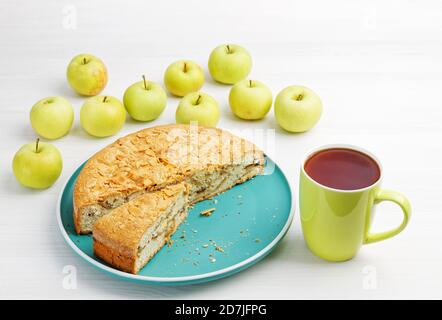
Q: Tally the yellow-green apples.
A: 10